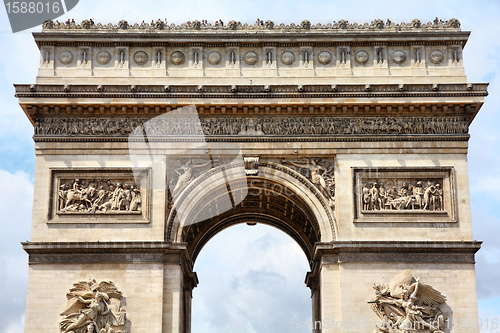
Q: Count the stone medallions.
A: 11